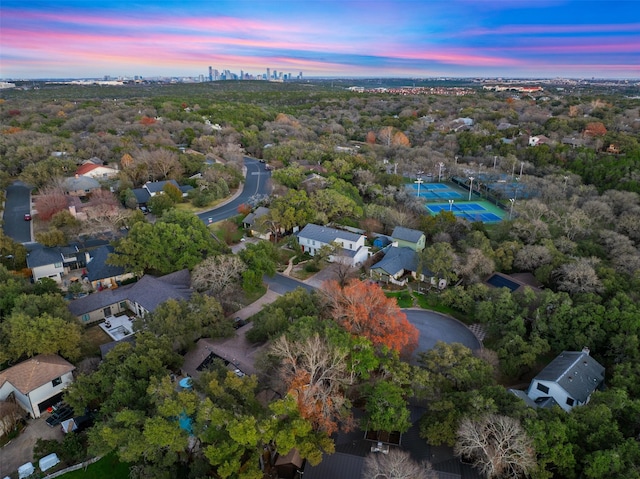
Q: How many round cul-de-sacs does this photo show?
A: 1